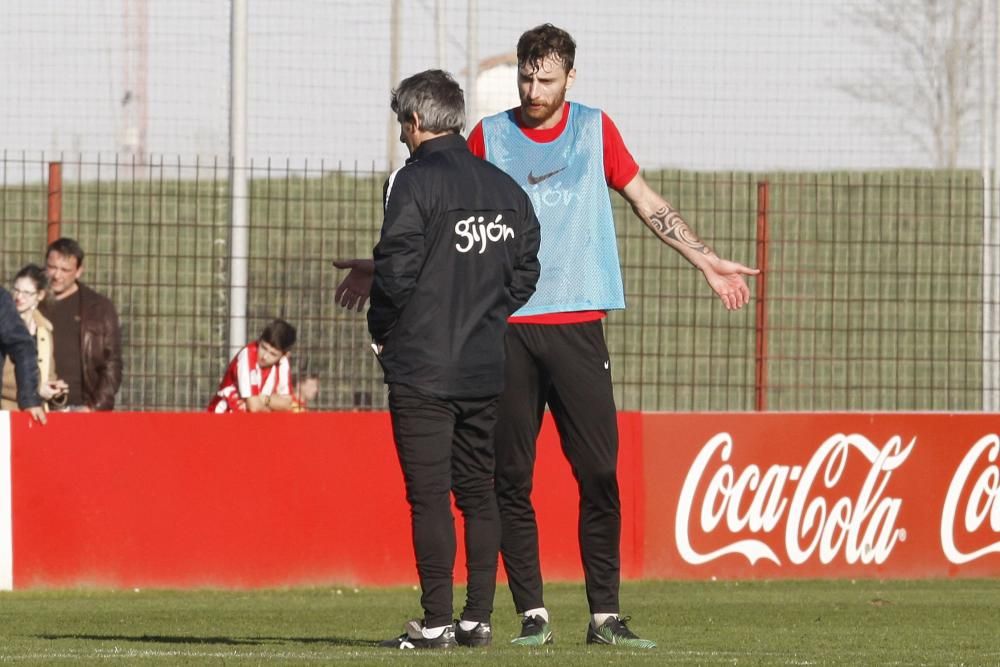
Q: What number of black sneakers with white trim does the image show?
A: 2